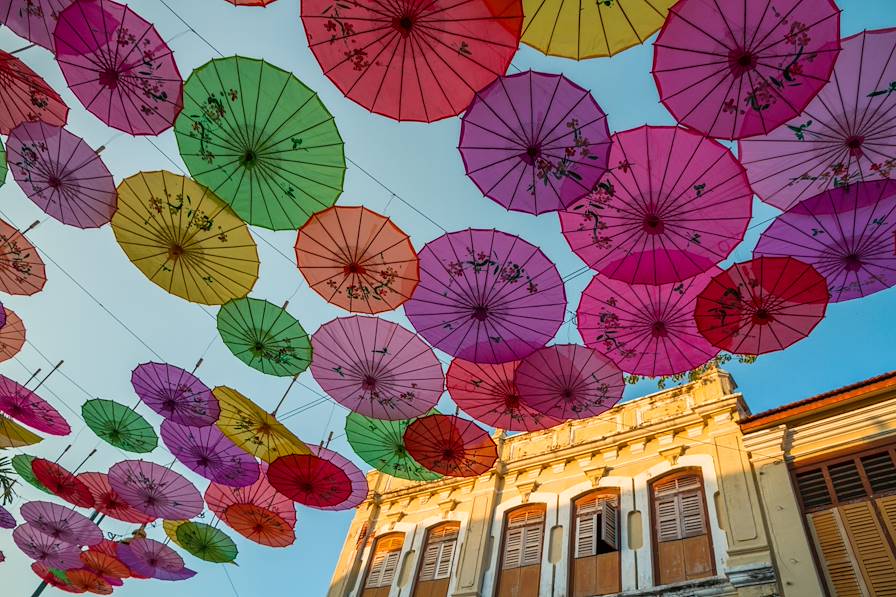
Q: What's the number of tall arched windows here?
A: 5